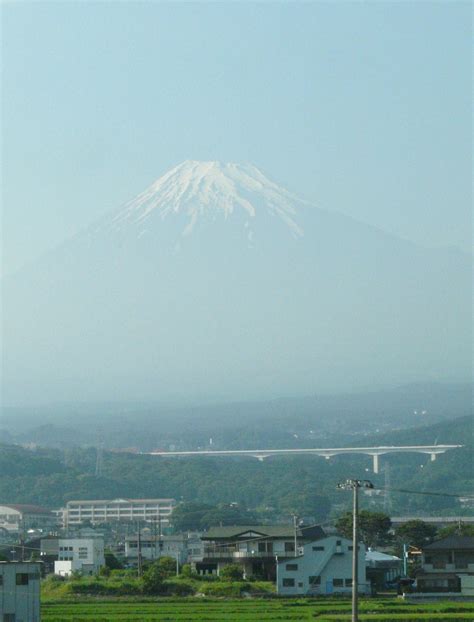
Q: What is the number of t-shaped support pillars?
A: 4